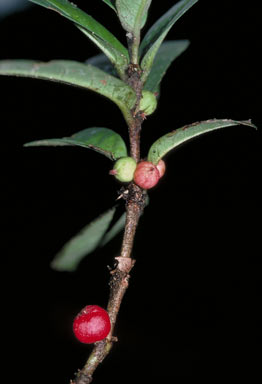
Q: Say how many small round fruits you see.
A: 5